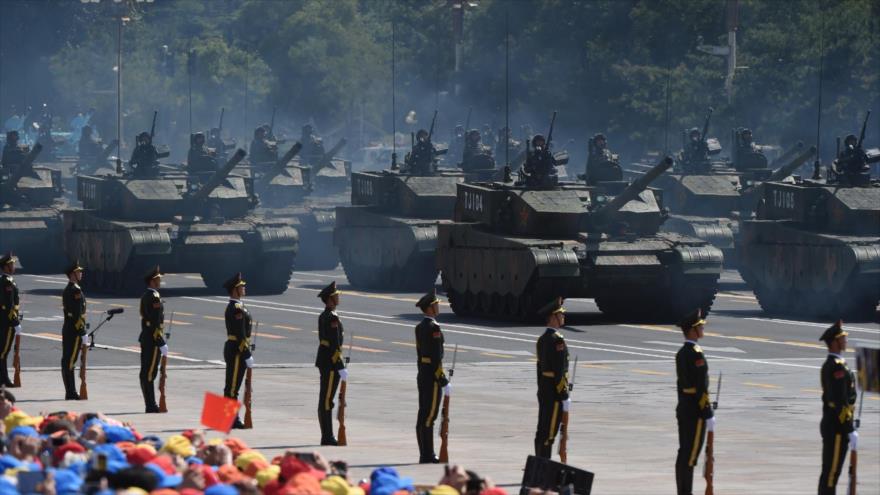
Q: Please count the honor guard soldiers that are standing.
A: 9